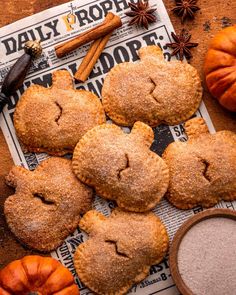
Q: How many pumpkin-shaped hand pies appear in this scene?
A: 6